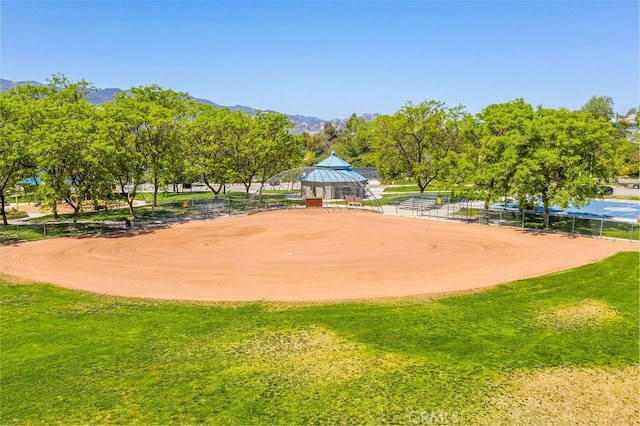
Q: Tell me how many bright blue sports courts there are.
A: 1